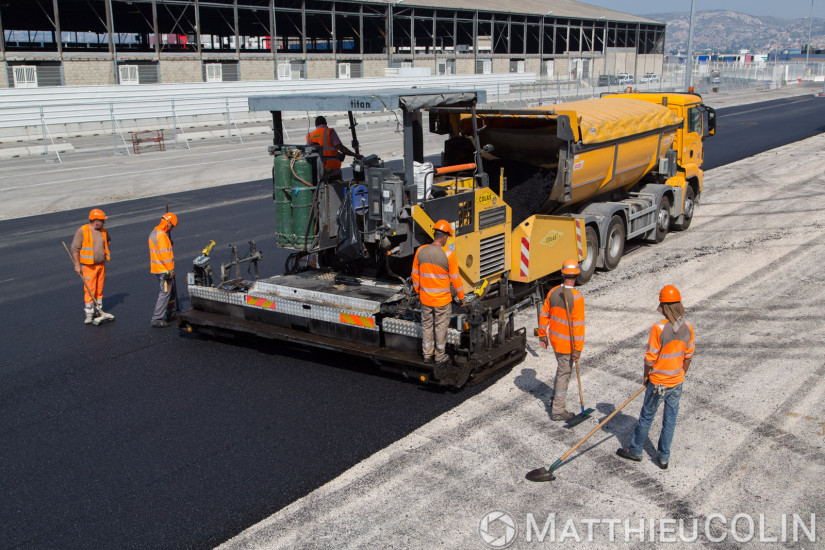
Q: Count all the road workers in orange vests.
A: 6